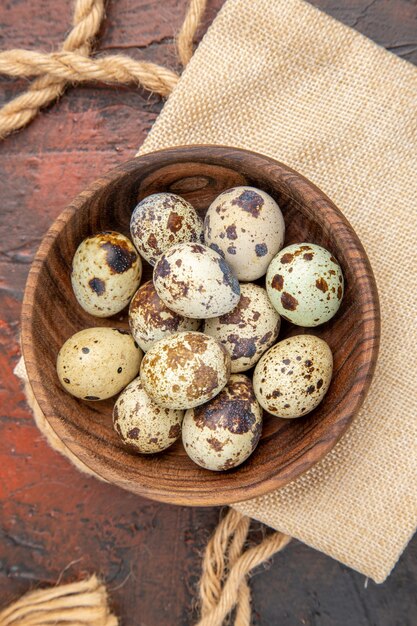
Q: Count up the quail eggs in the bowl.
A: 12